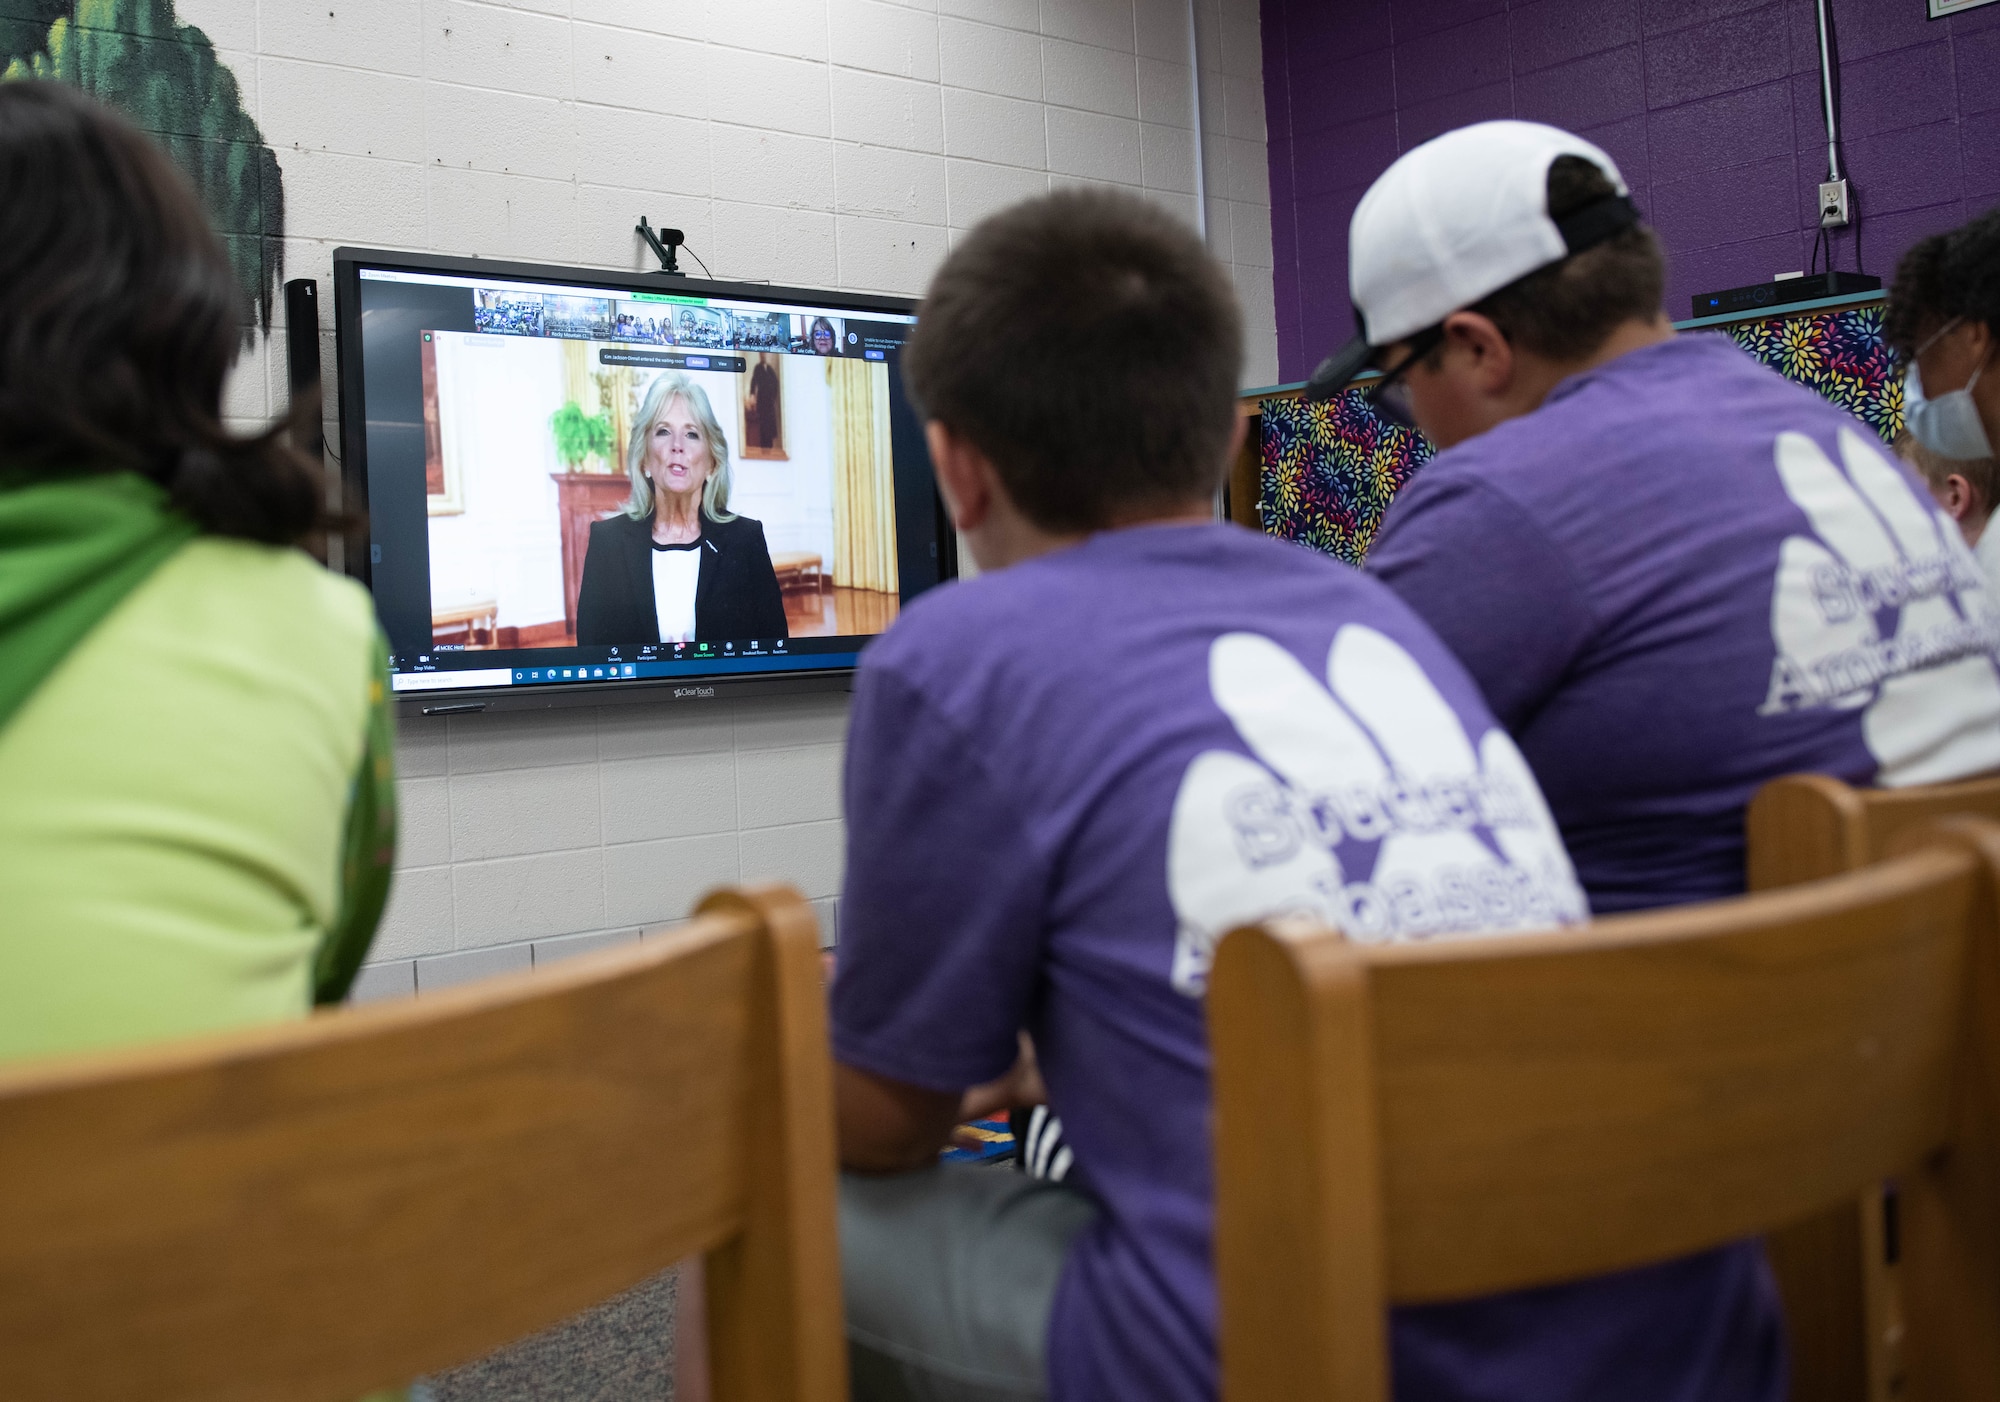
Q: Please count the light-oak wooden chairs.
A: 3